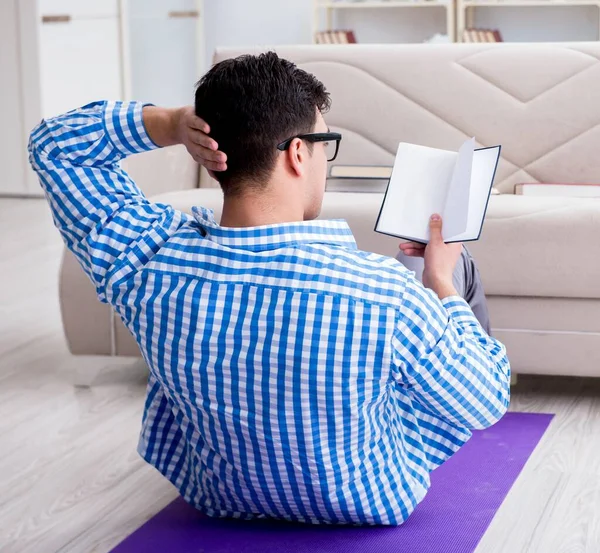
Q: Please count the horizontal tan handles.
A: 2